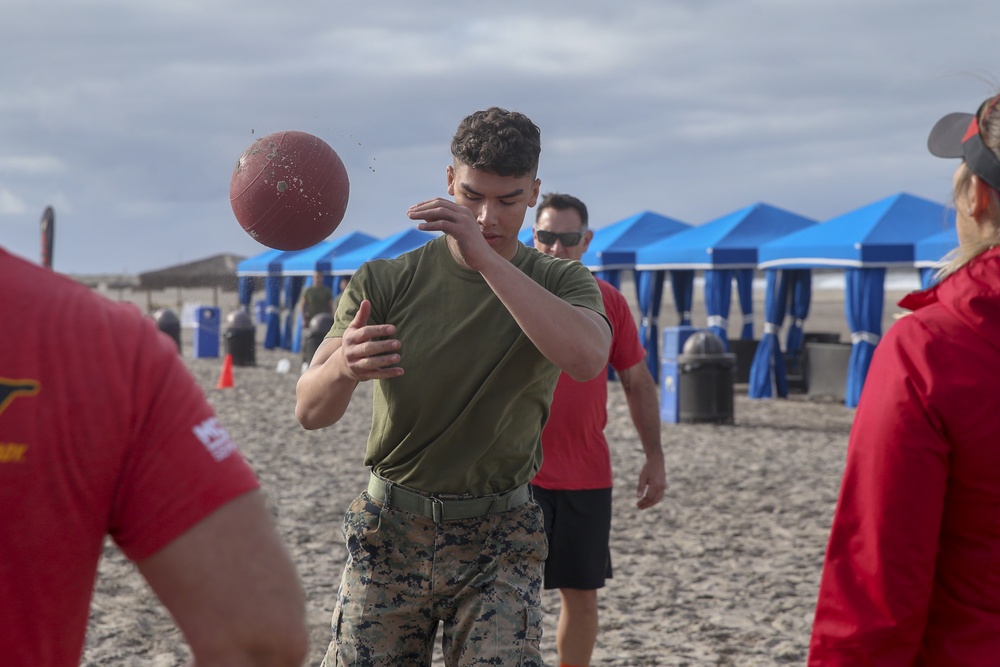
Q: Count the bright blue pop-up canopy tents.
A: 8